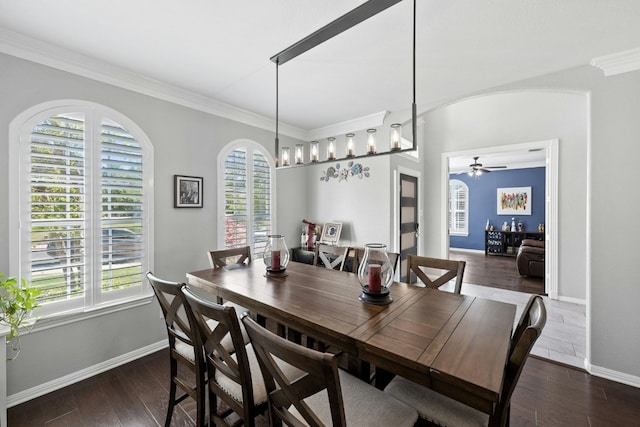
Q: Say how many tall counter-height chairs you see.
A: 8